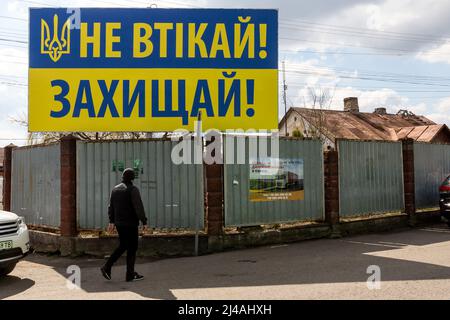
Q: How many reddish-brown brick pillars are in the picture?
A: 5